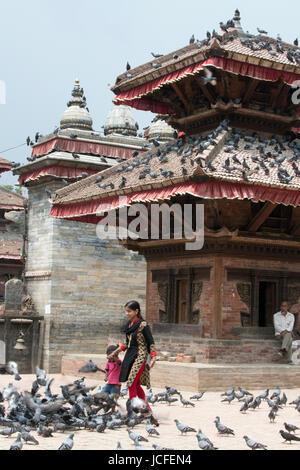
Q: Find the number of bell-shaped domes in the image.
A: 3